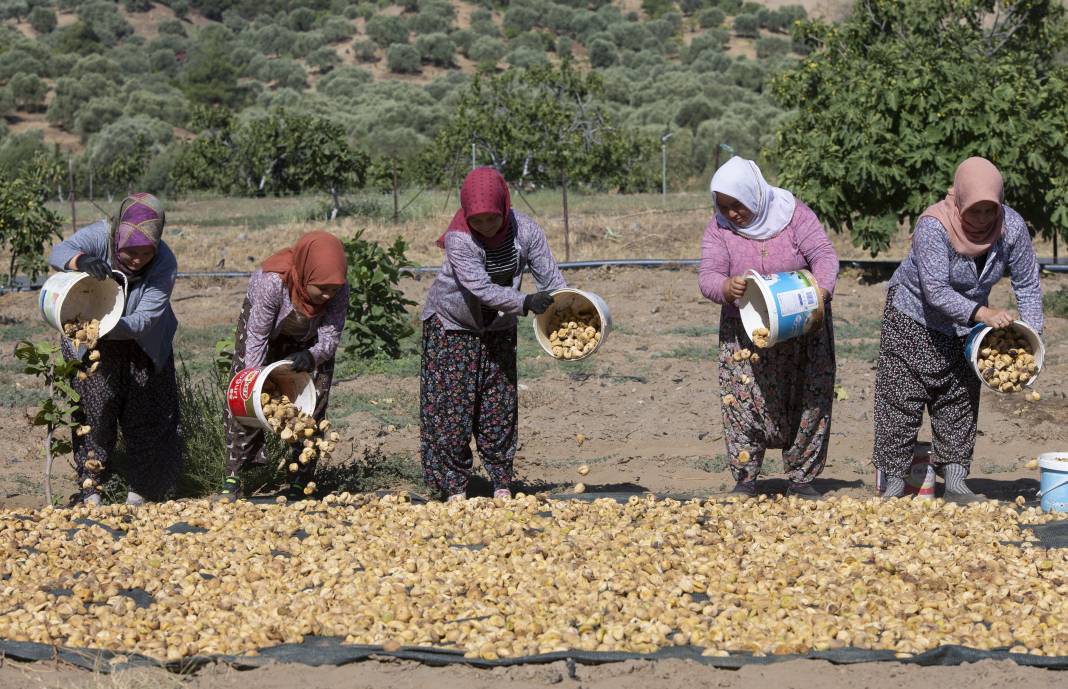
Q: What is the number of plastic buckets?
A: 7